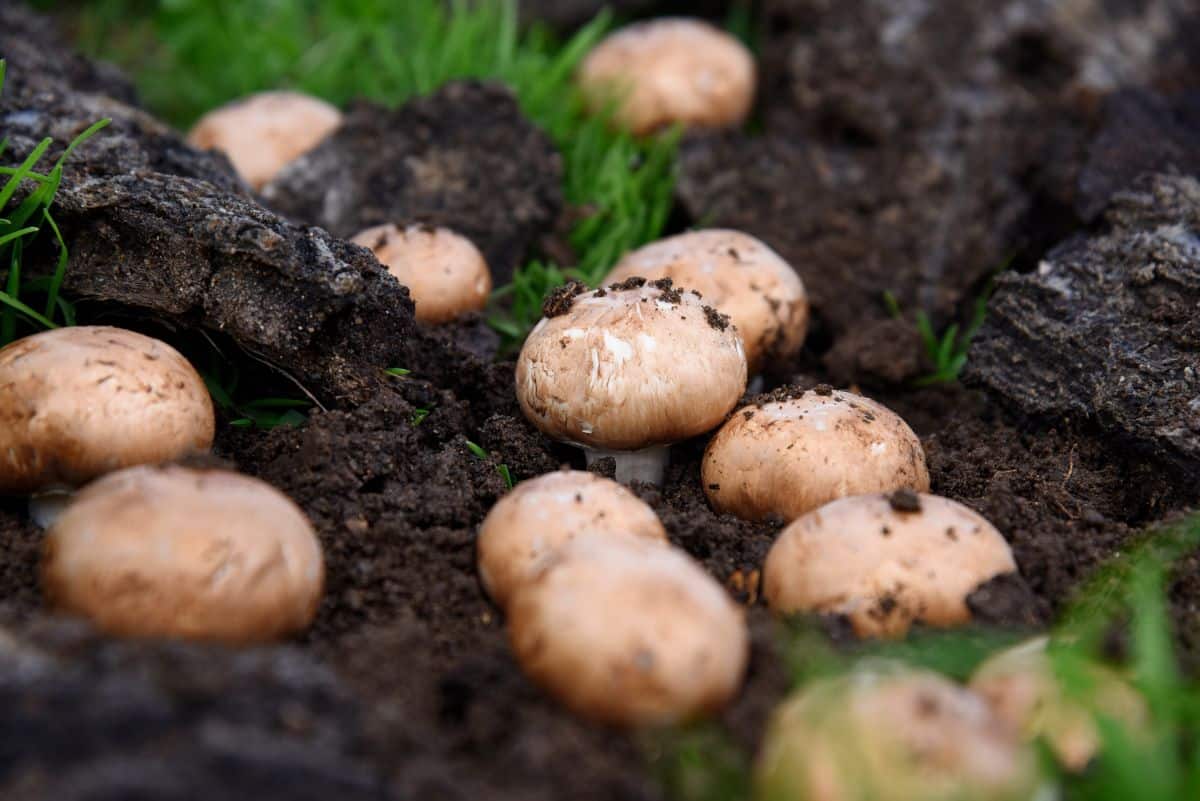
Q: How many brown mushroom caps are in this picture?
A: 13